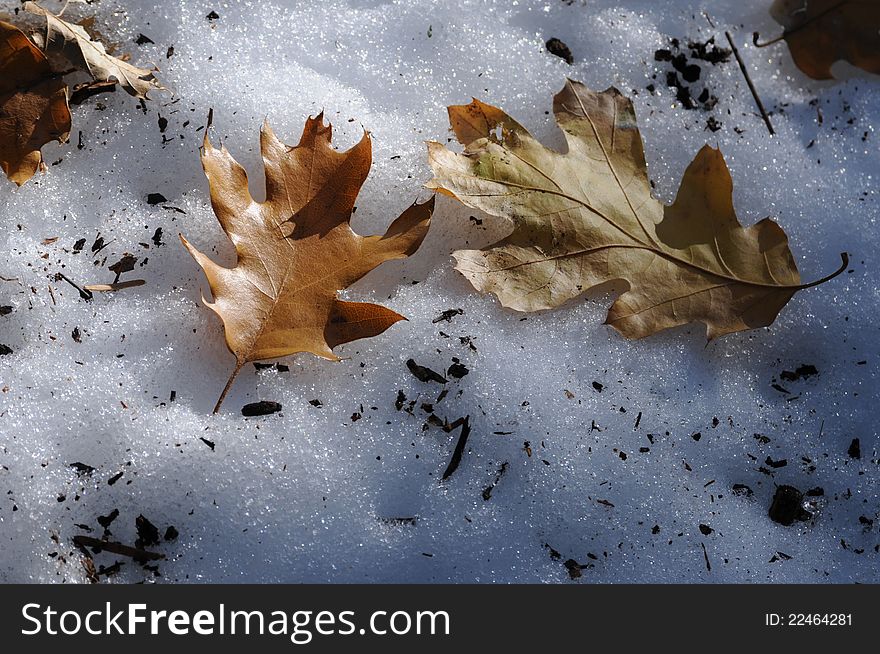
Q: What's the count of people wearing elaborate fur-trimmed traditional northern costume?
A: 0